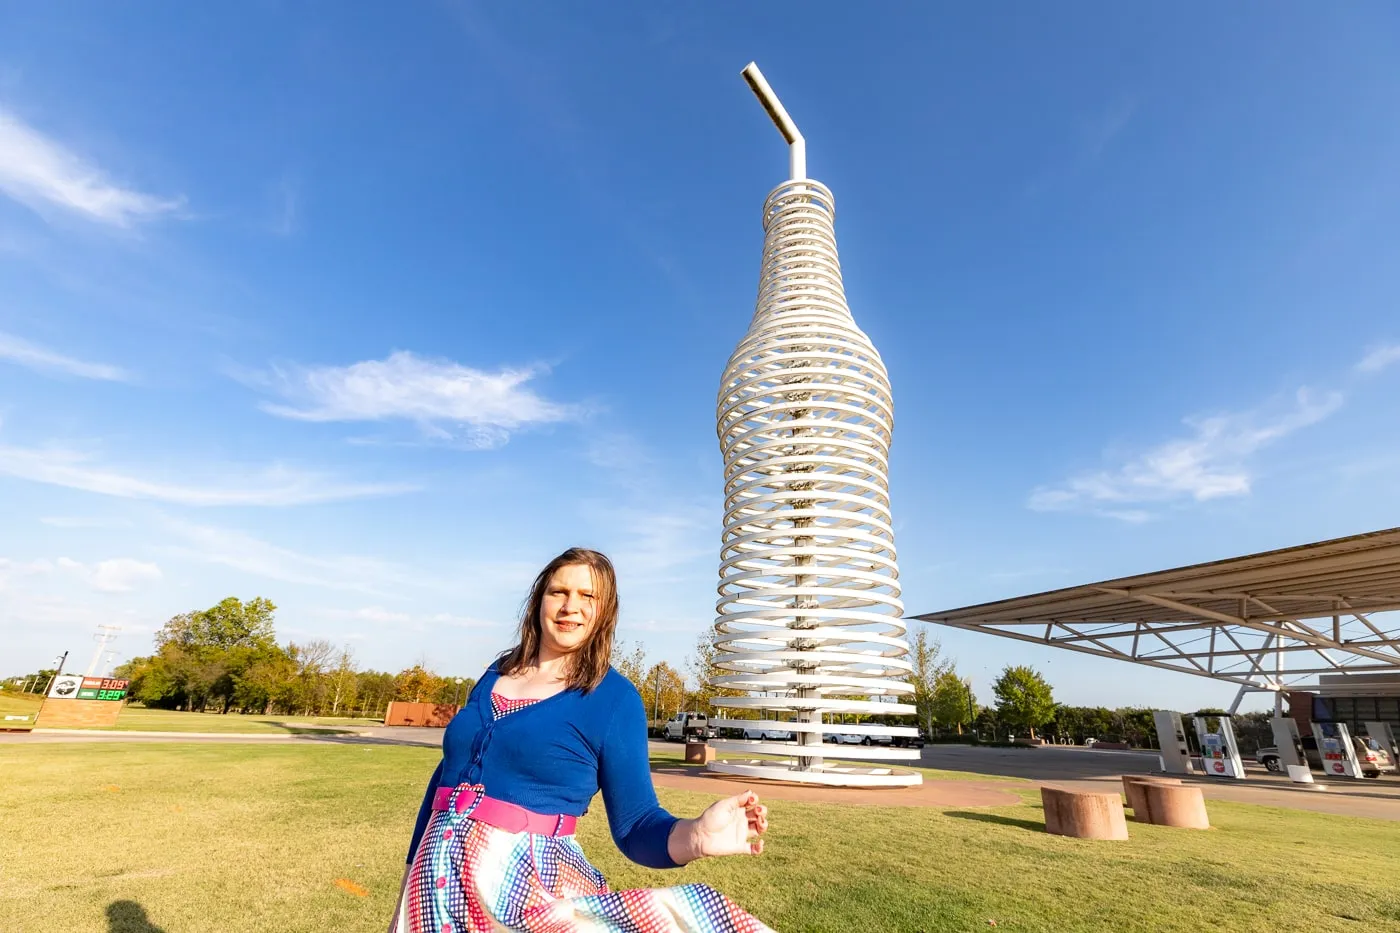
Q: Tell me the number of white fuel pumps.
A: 2